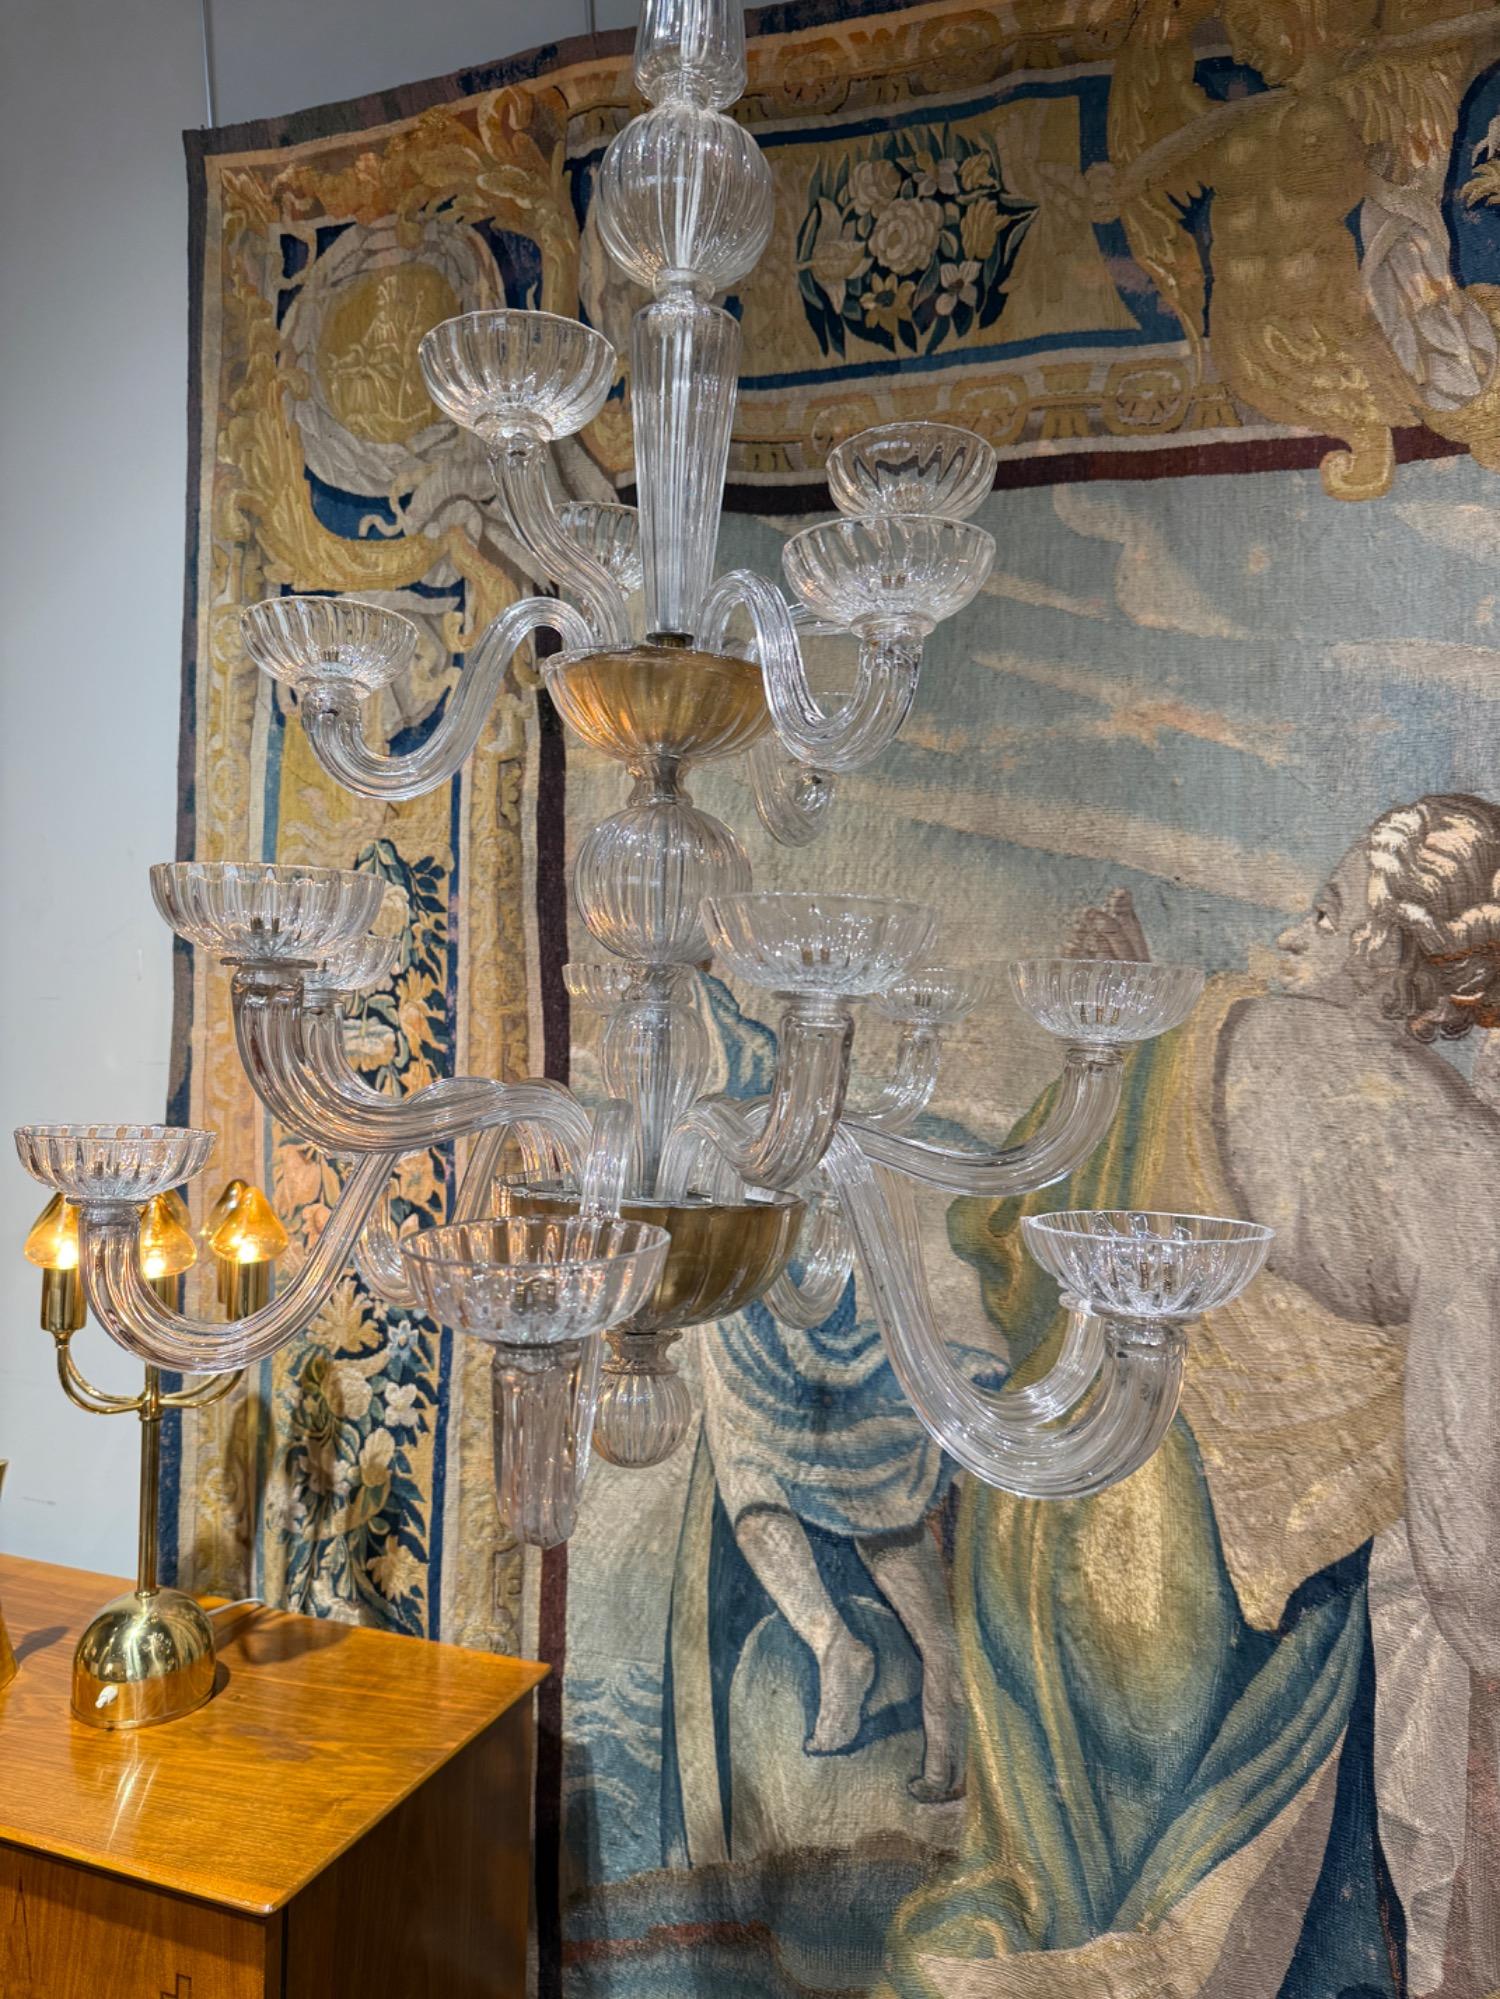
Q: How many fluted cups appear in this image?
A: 14